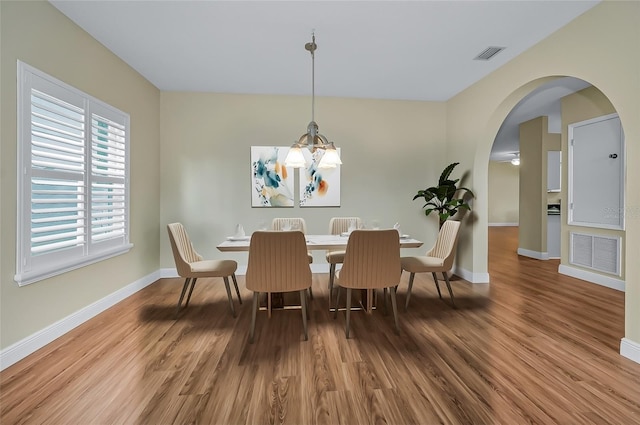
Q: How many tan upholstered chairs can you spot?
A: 6